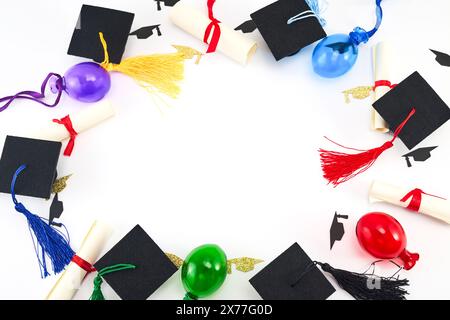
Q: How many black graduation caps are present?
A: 6